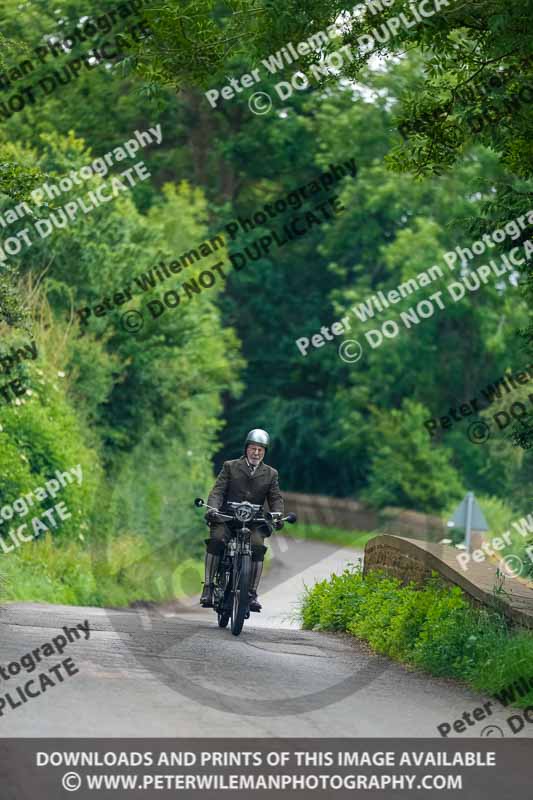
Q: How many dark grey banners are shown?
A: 1